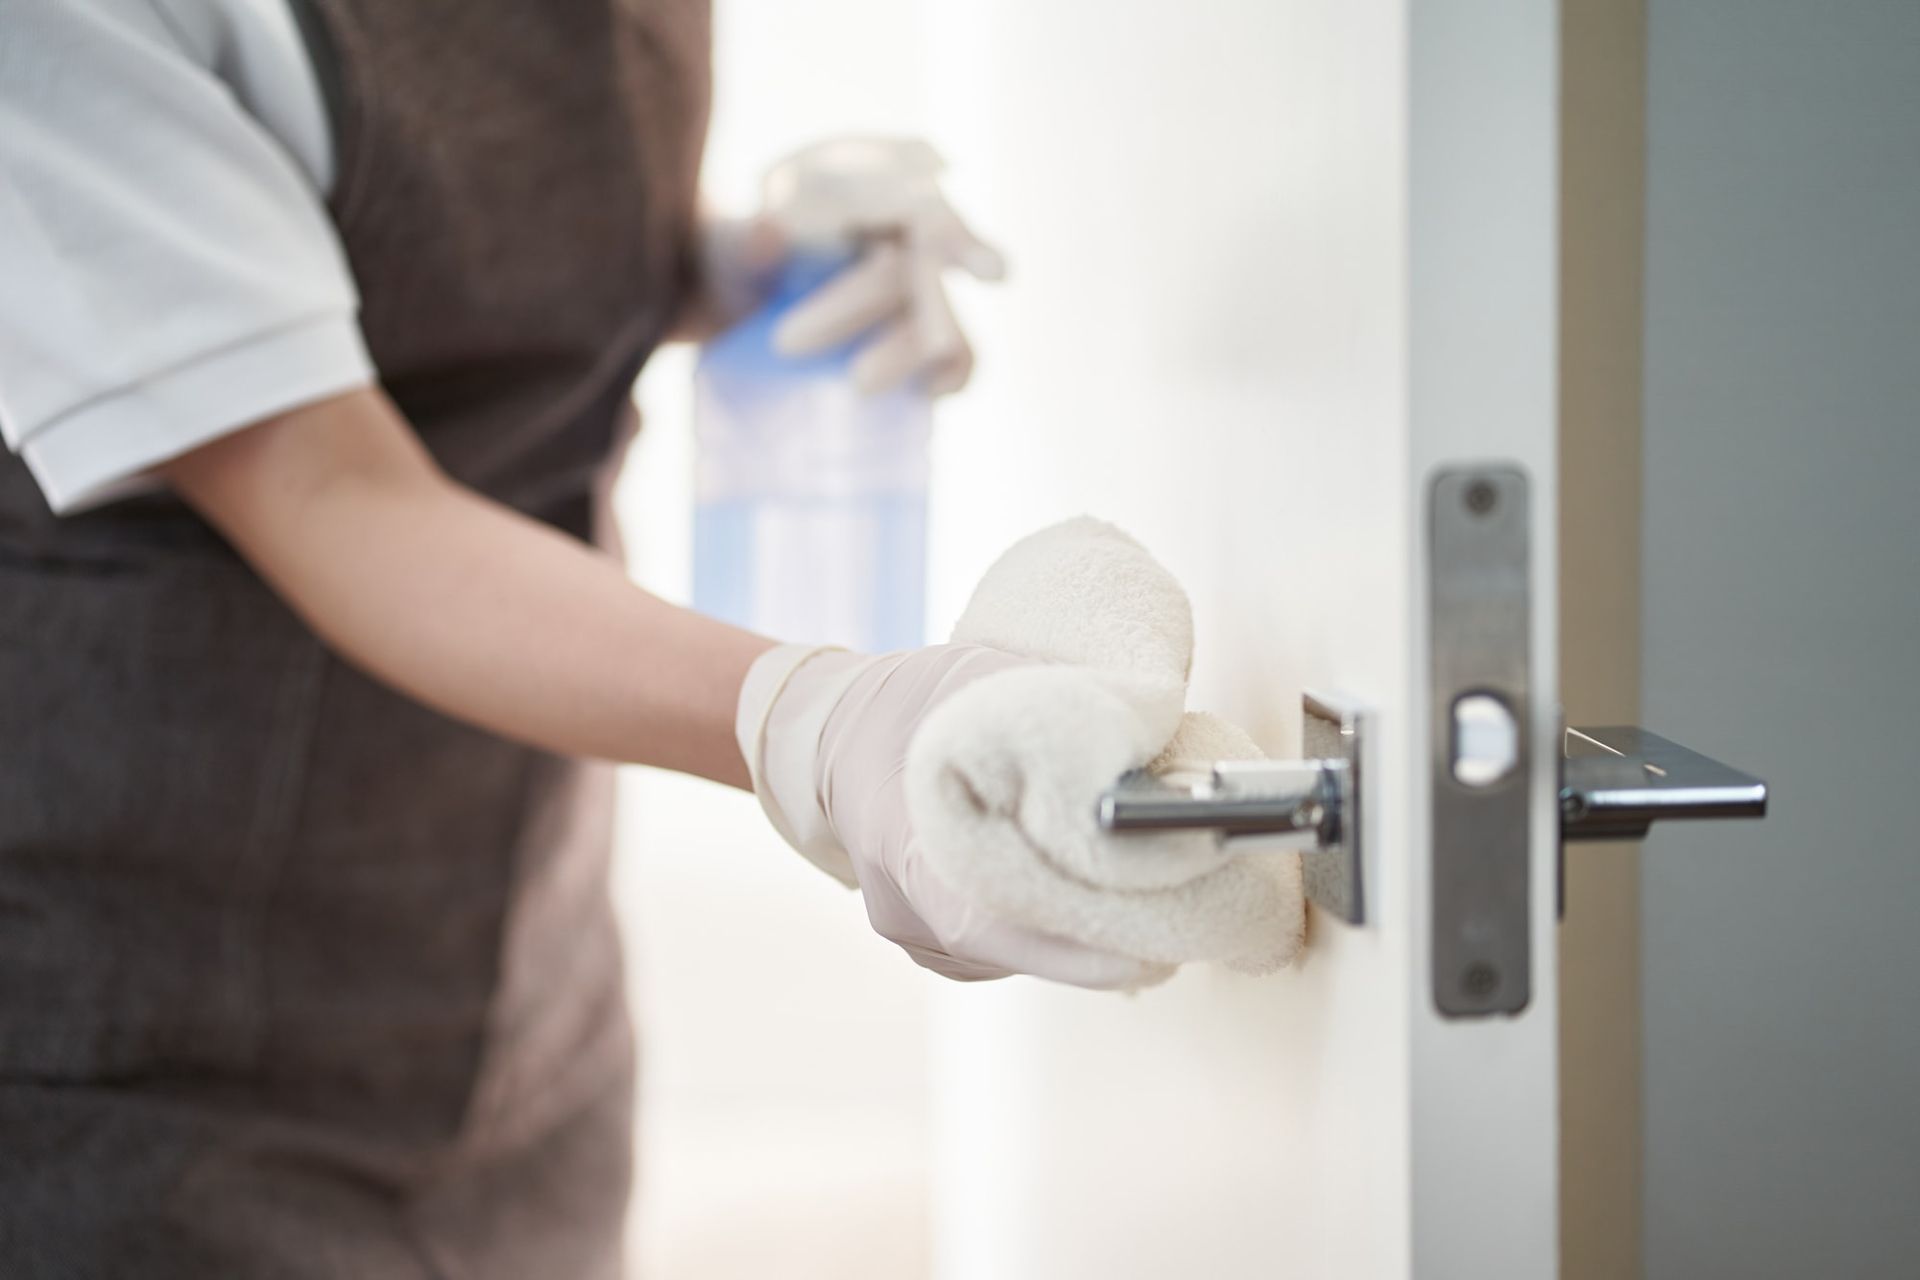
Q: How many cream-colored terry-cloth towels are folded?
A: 1